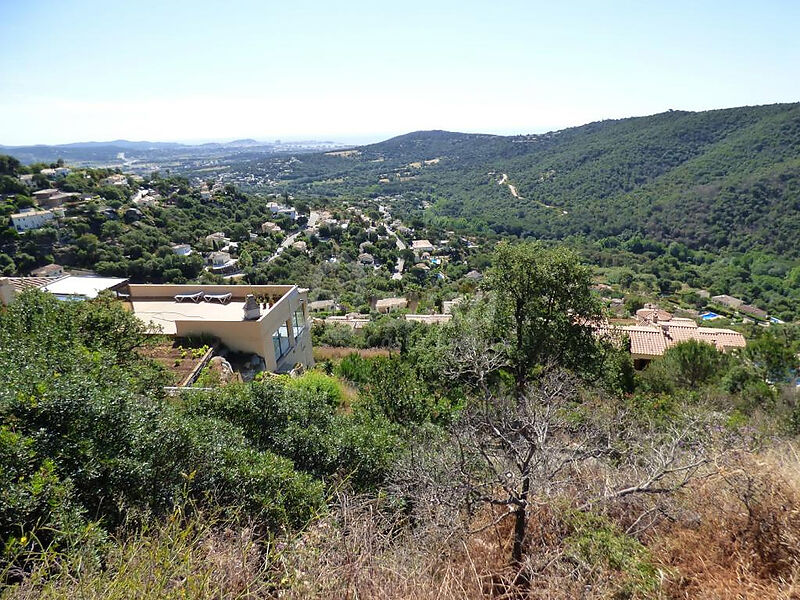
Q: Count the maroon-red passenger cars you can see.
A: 0